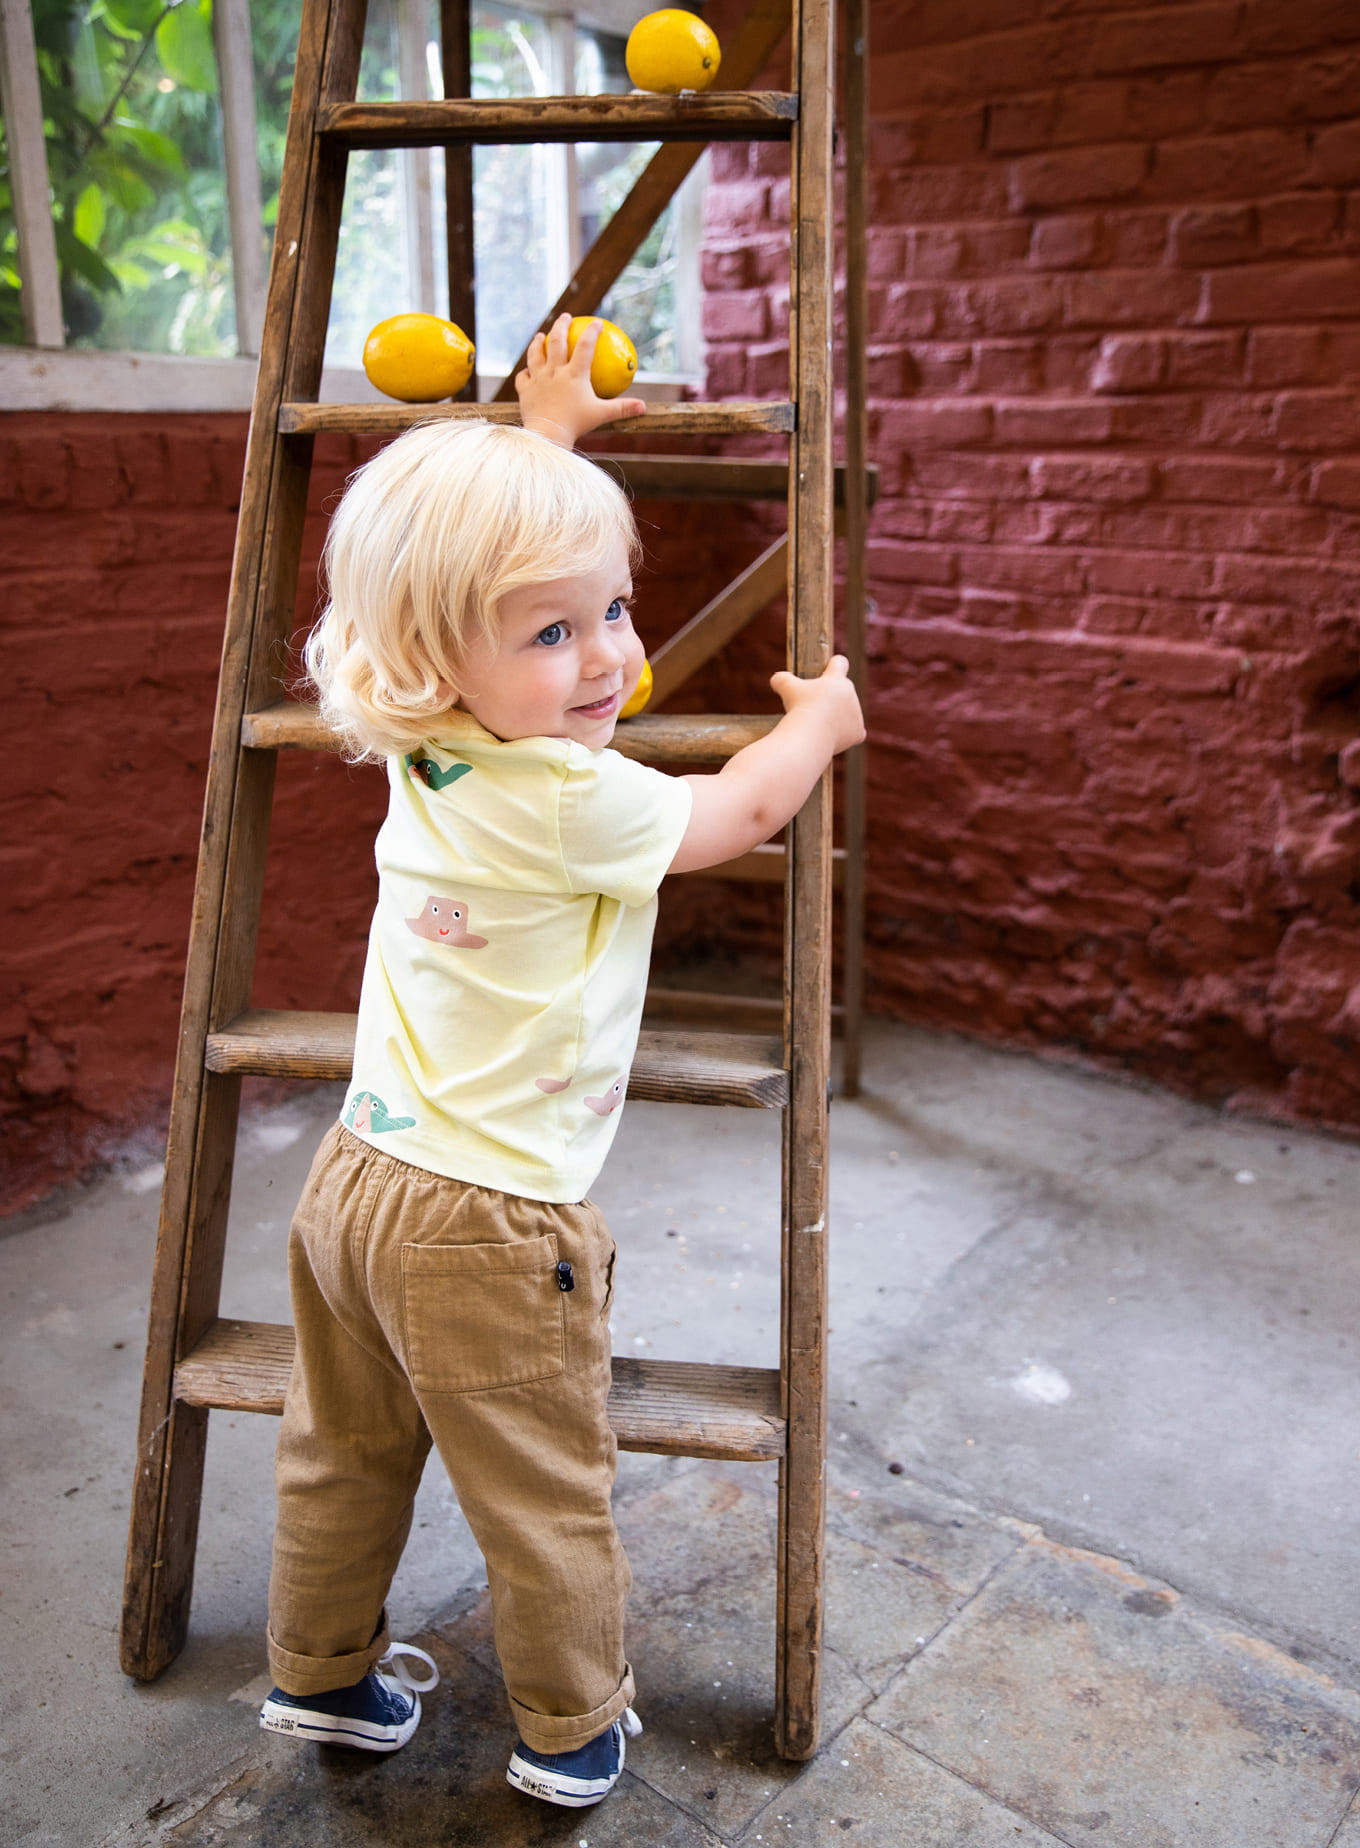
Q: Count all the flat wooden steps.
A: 5